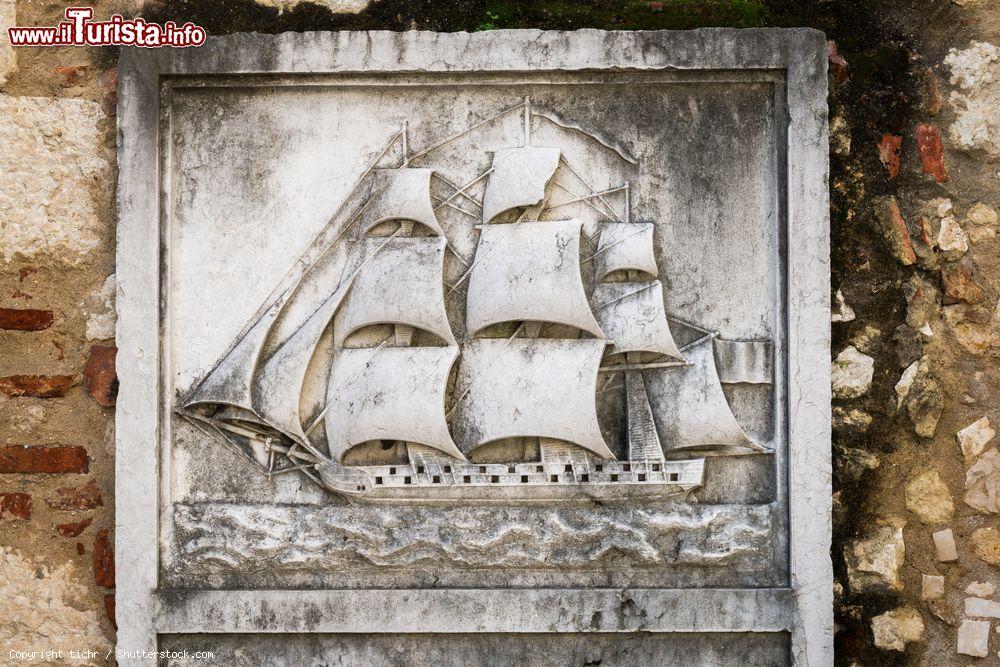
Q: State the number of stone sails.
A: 11